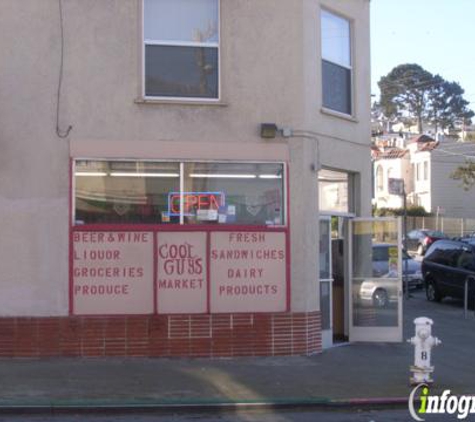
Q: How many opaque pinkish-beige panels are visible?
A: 3